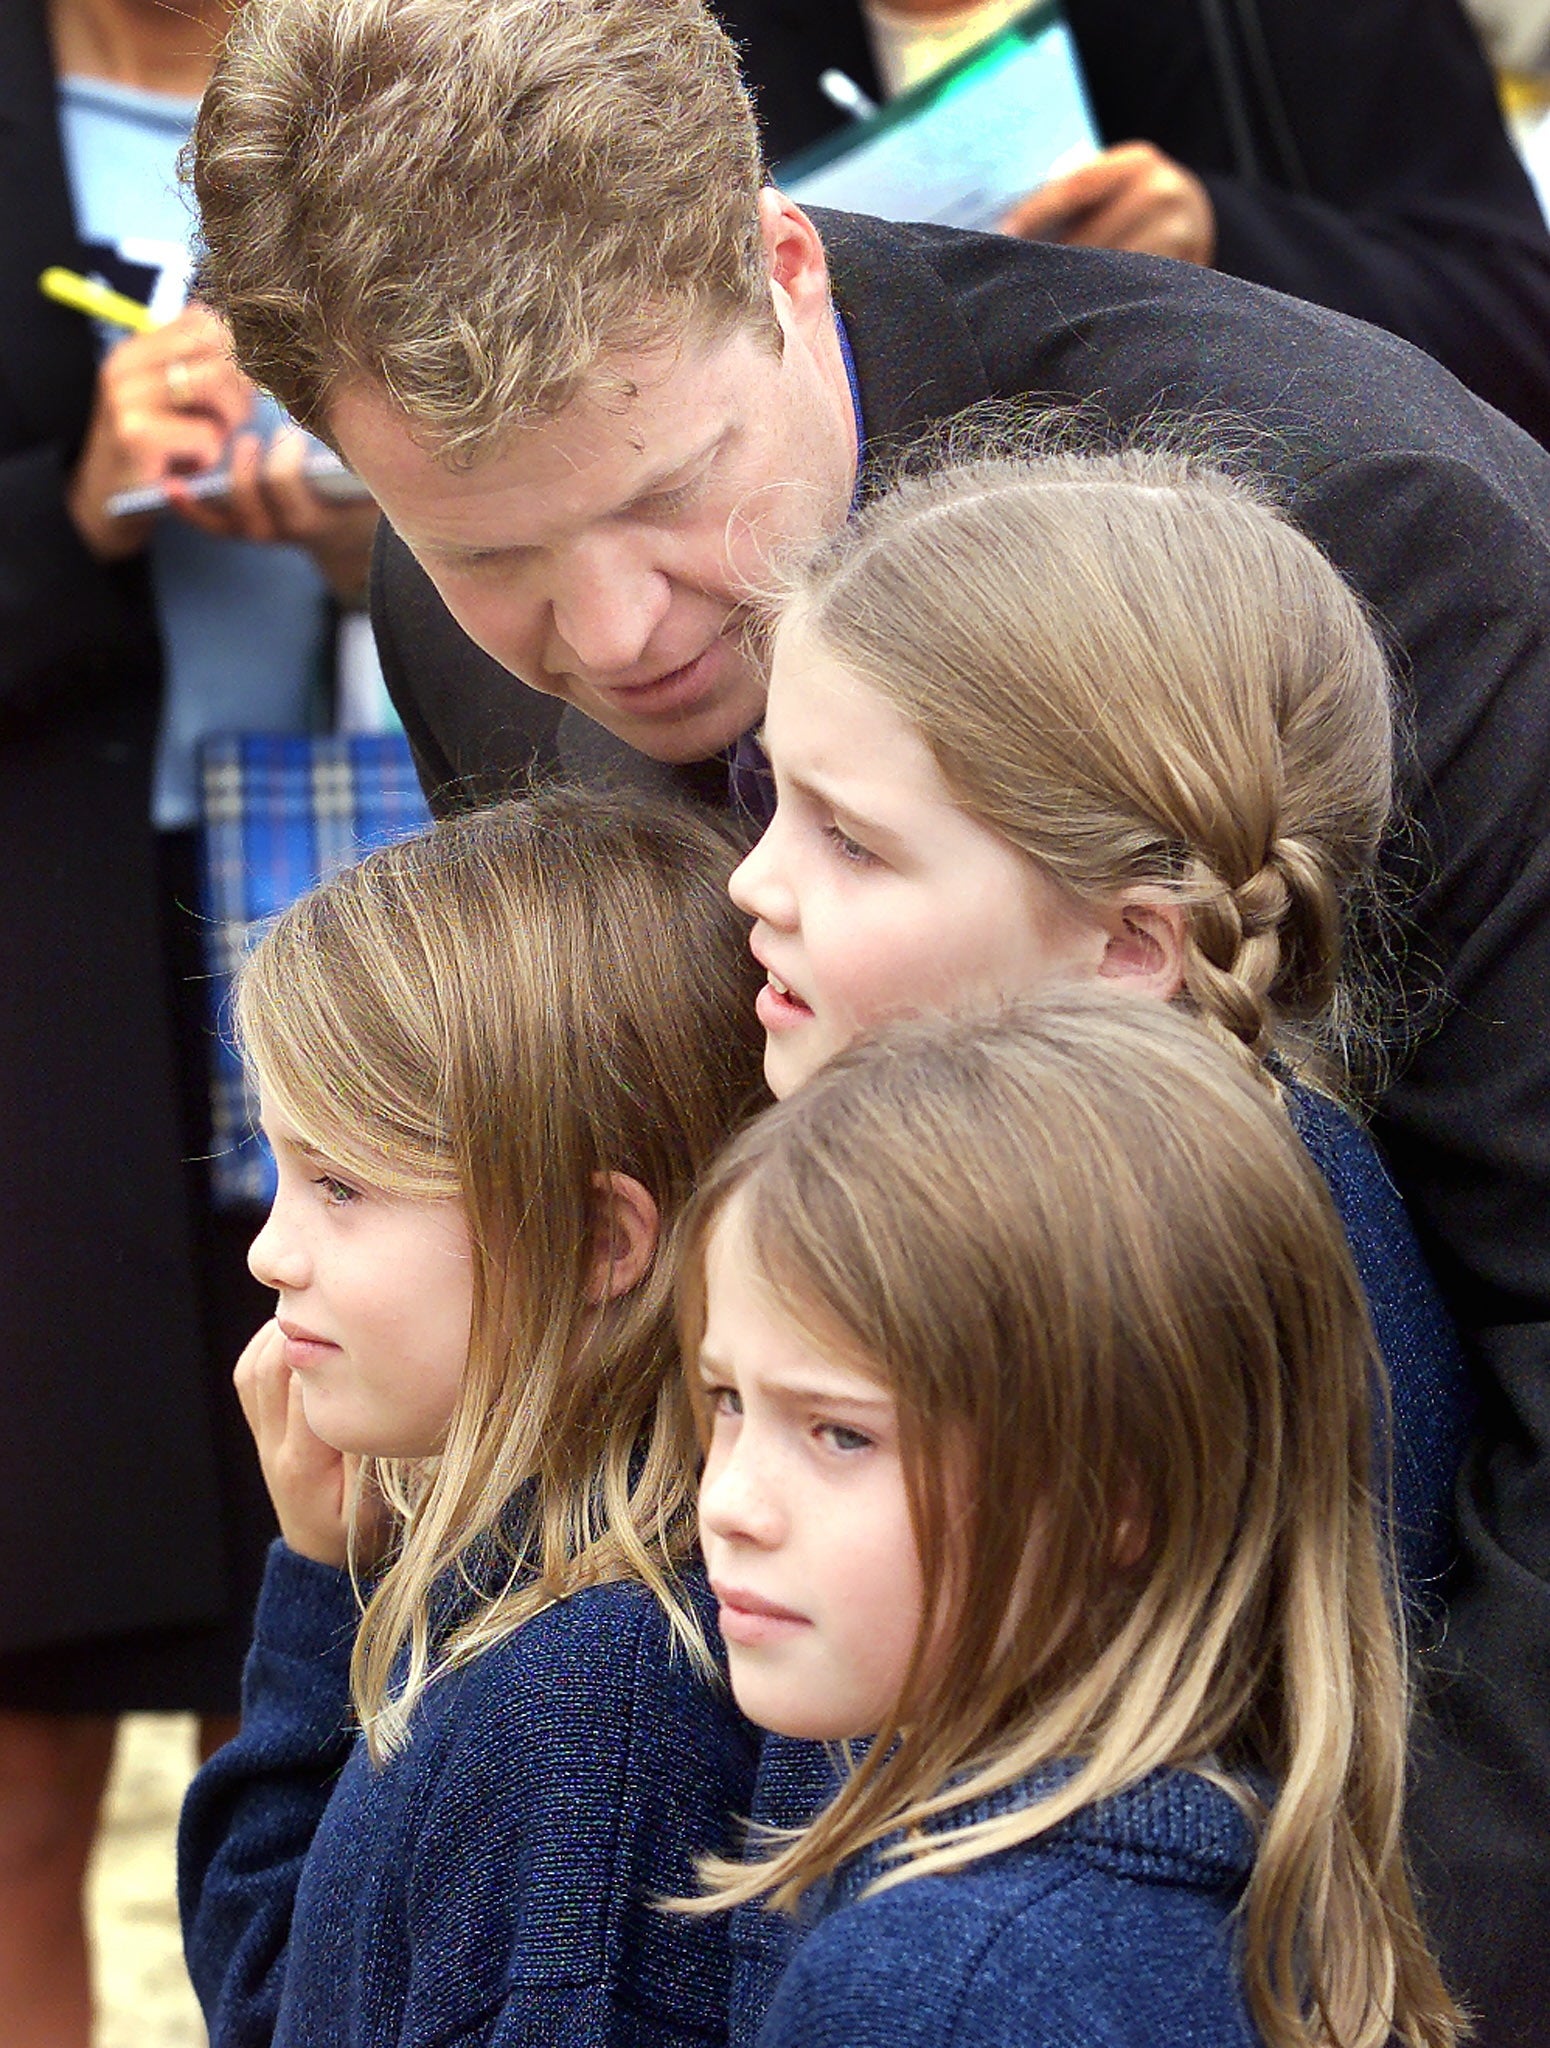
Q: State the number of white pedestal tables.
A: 0